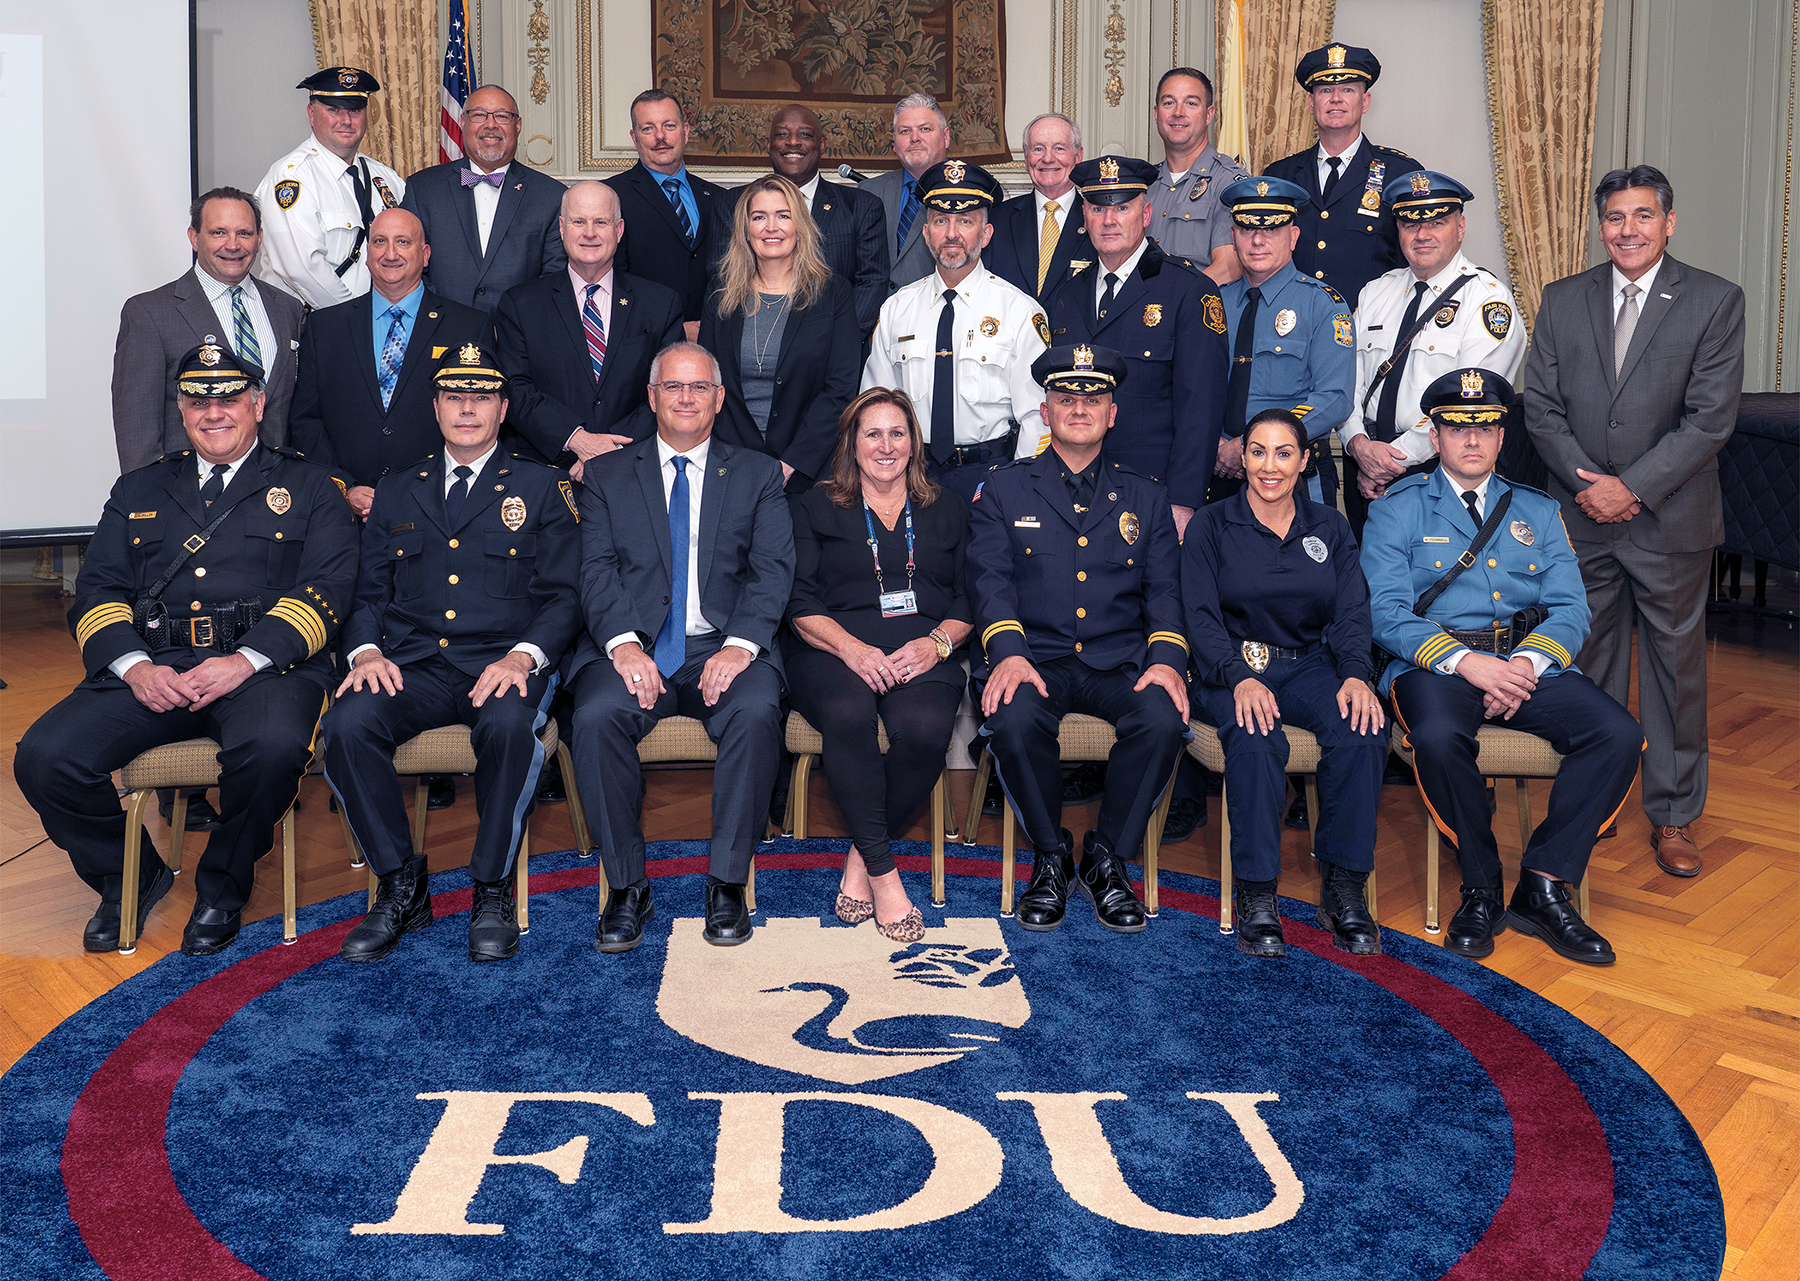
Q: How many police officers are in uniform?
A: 12